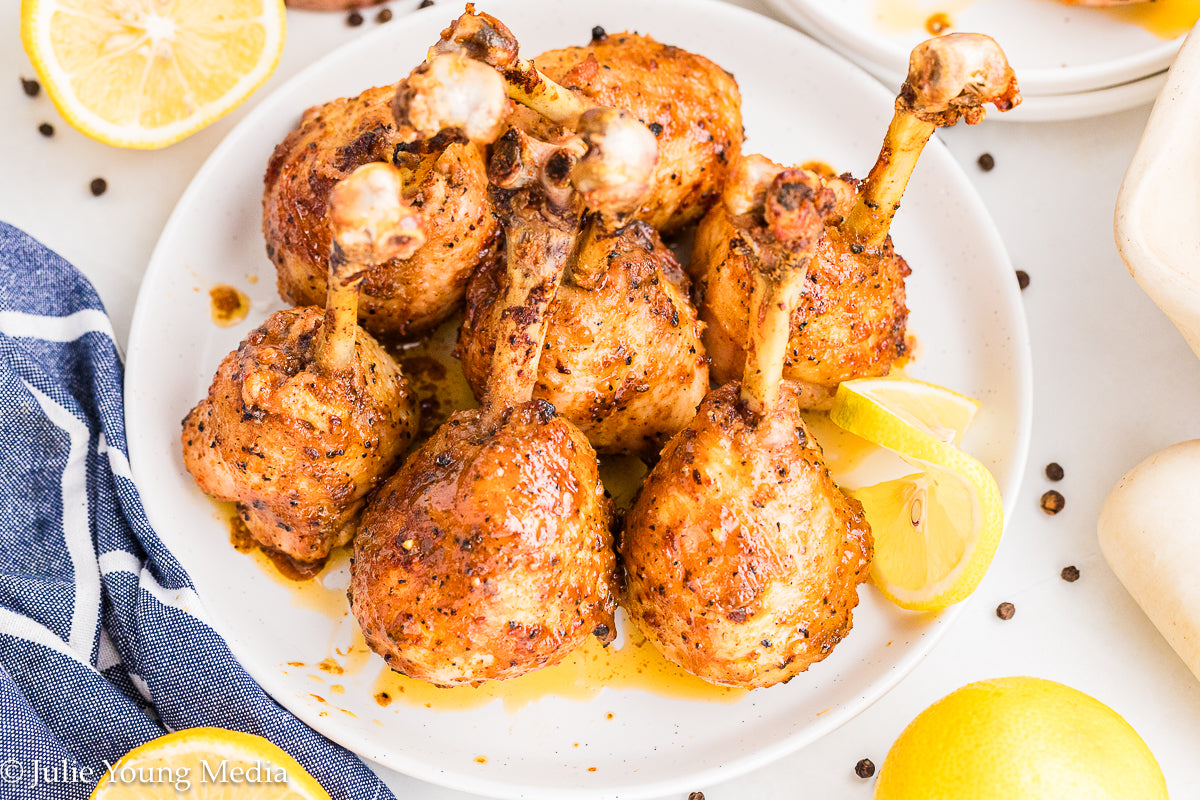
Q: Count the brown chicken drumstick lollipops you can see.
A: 7